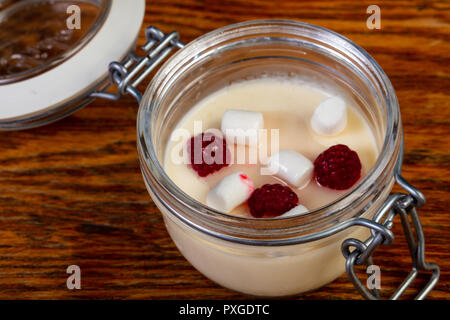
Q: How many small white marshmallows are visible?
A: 5